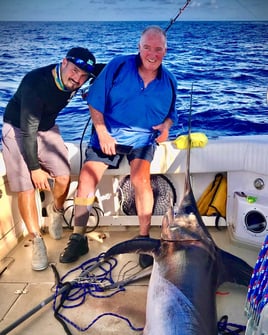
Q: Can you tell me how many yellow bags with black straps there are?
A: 1